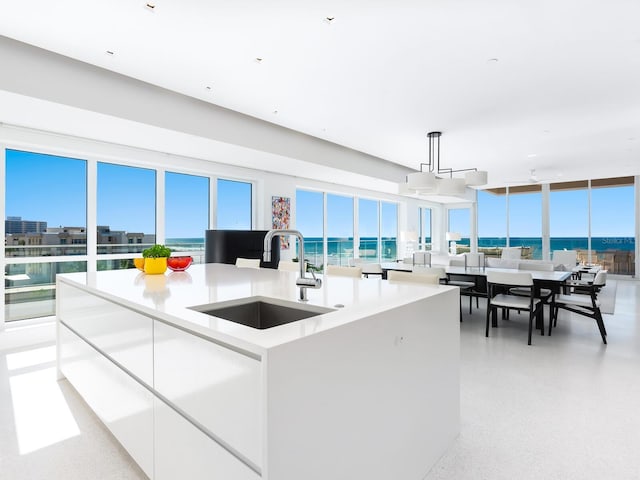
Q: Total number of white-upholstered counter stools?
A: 4